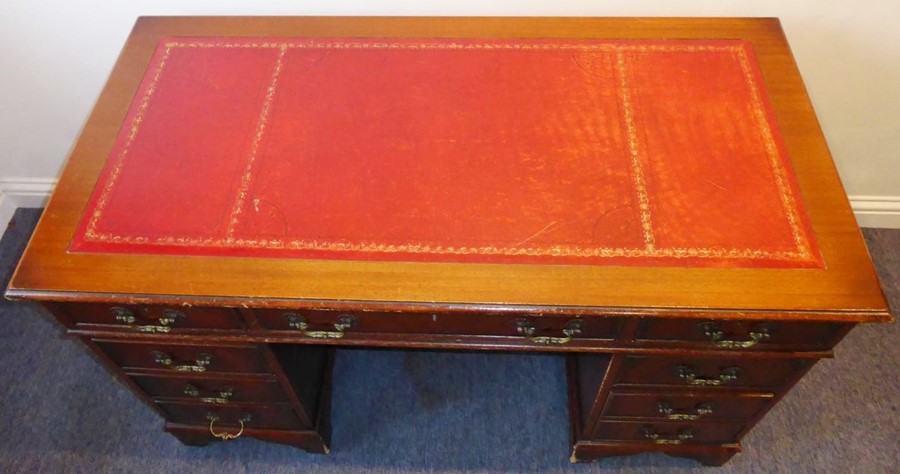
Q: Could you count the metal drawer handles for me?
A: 10